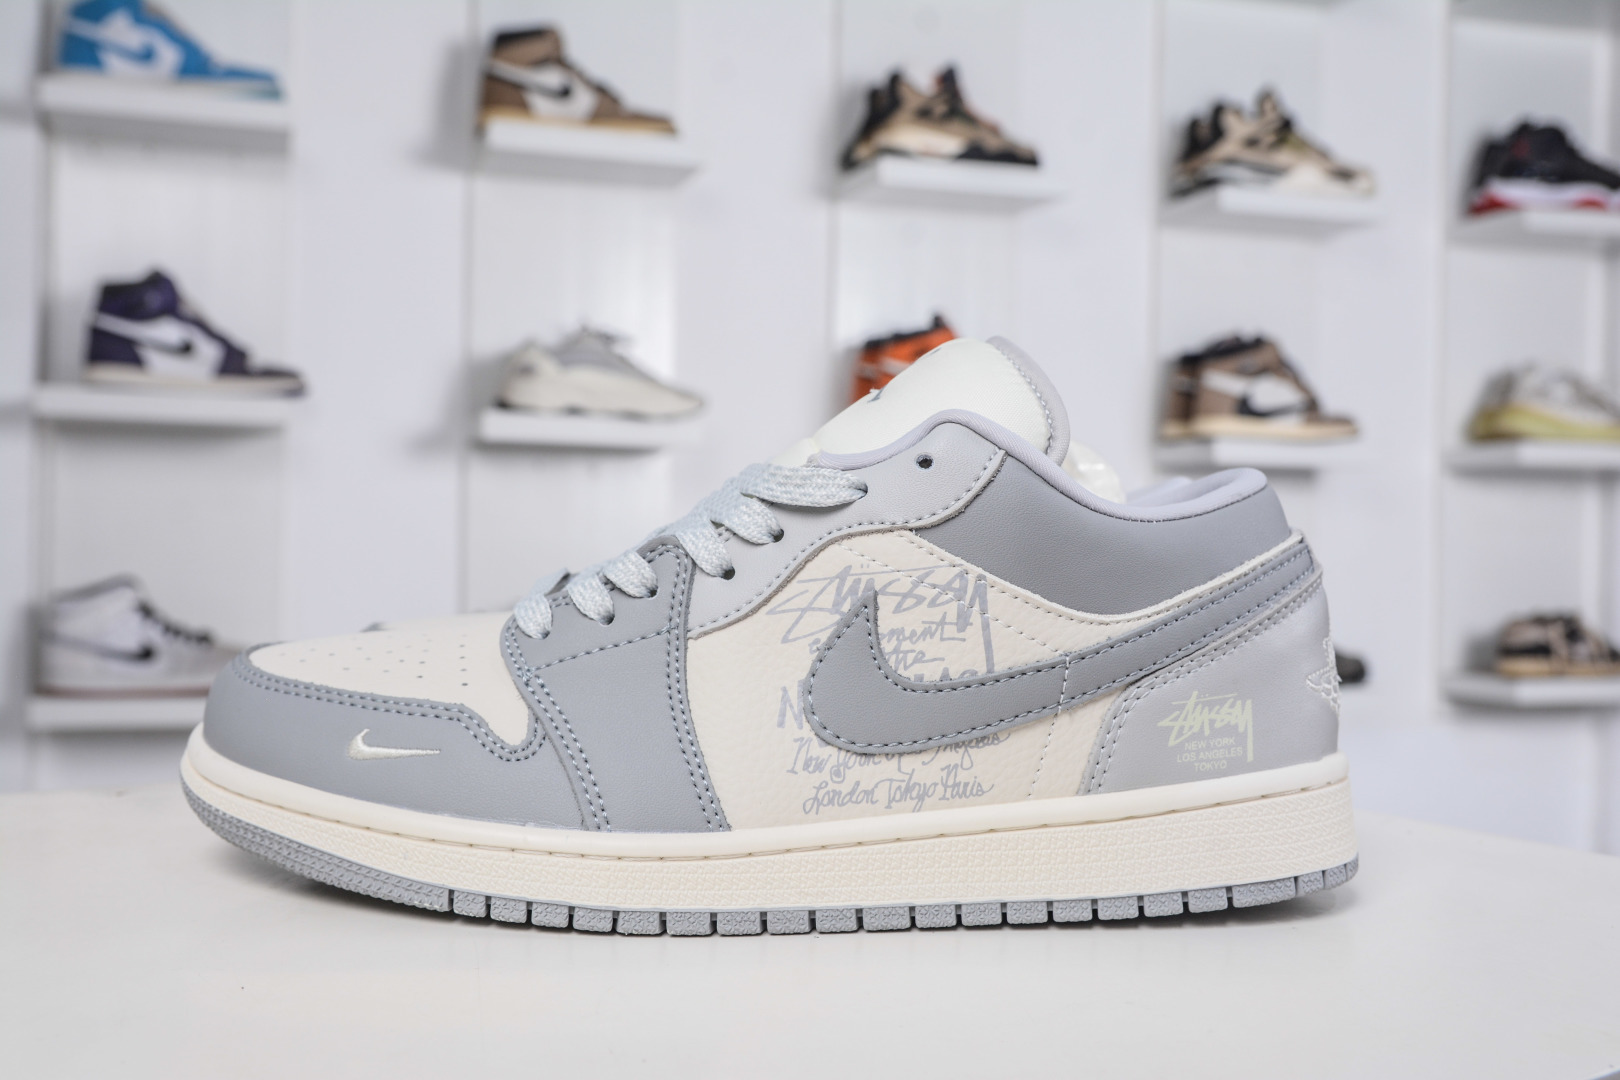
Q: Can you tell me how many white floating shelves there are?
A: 11